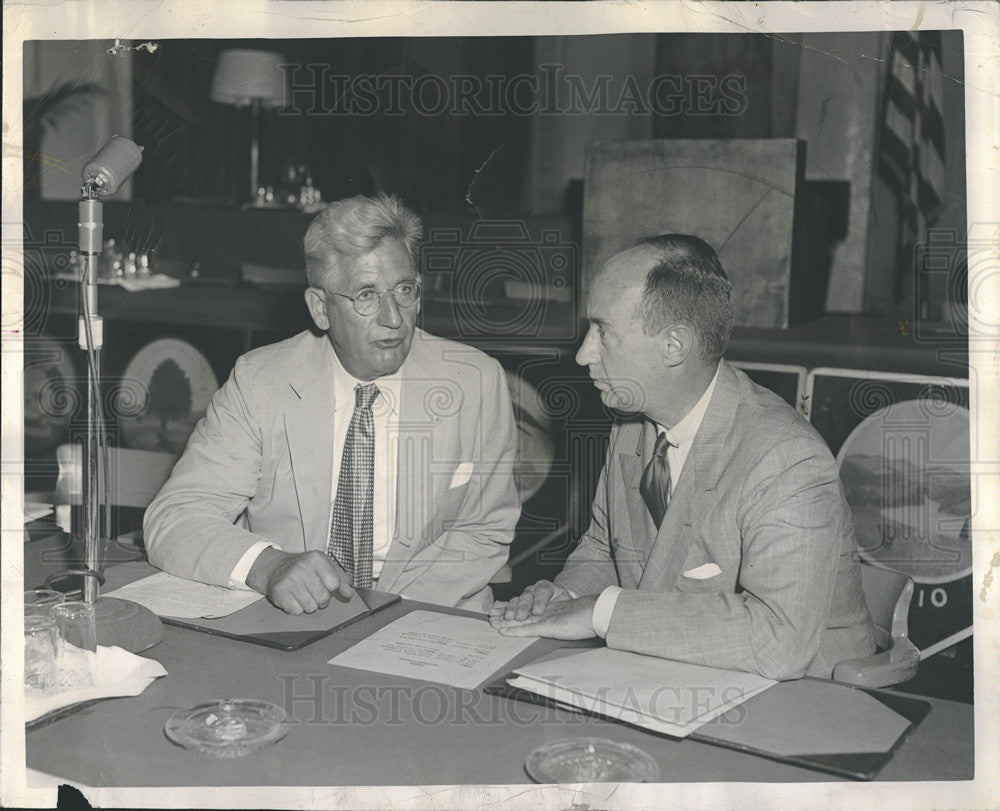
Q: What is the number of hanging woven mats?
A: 0